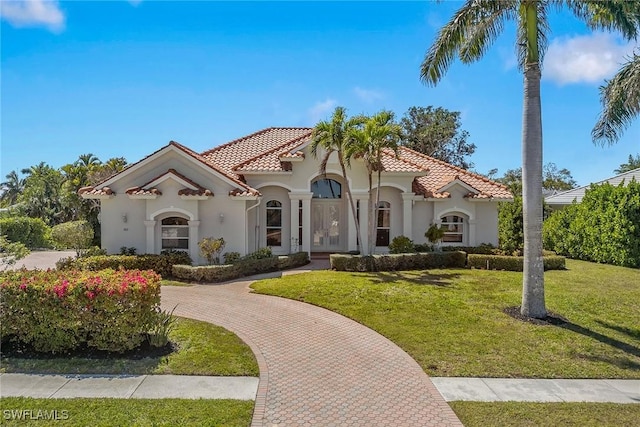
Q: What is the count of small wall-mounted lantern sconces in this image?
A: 2